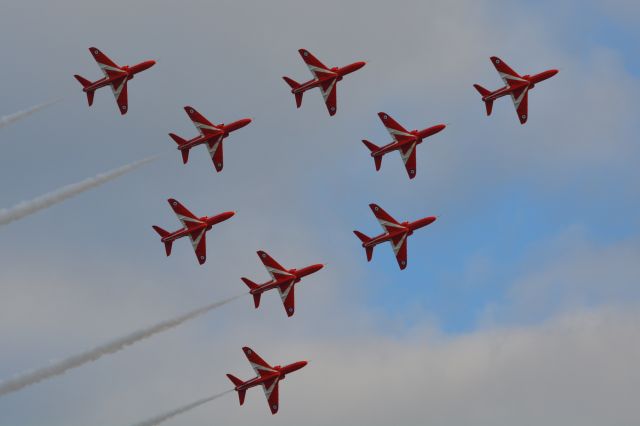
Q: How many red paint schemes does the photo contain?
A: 9